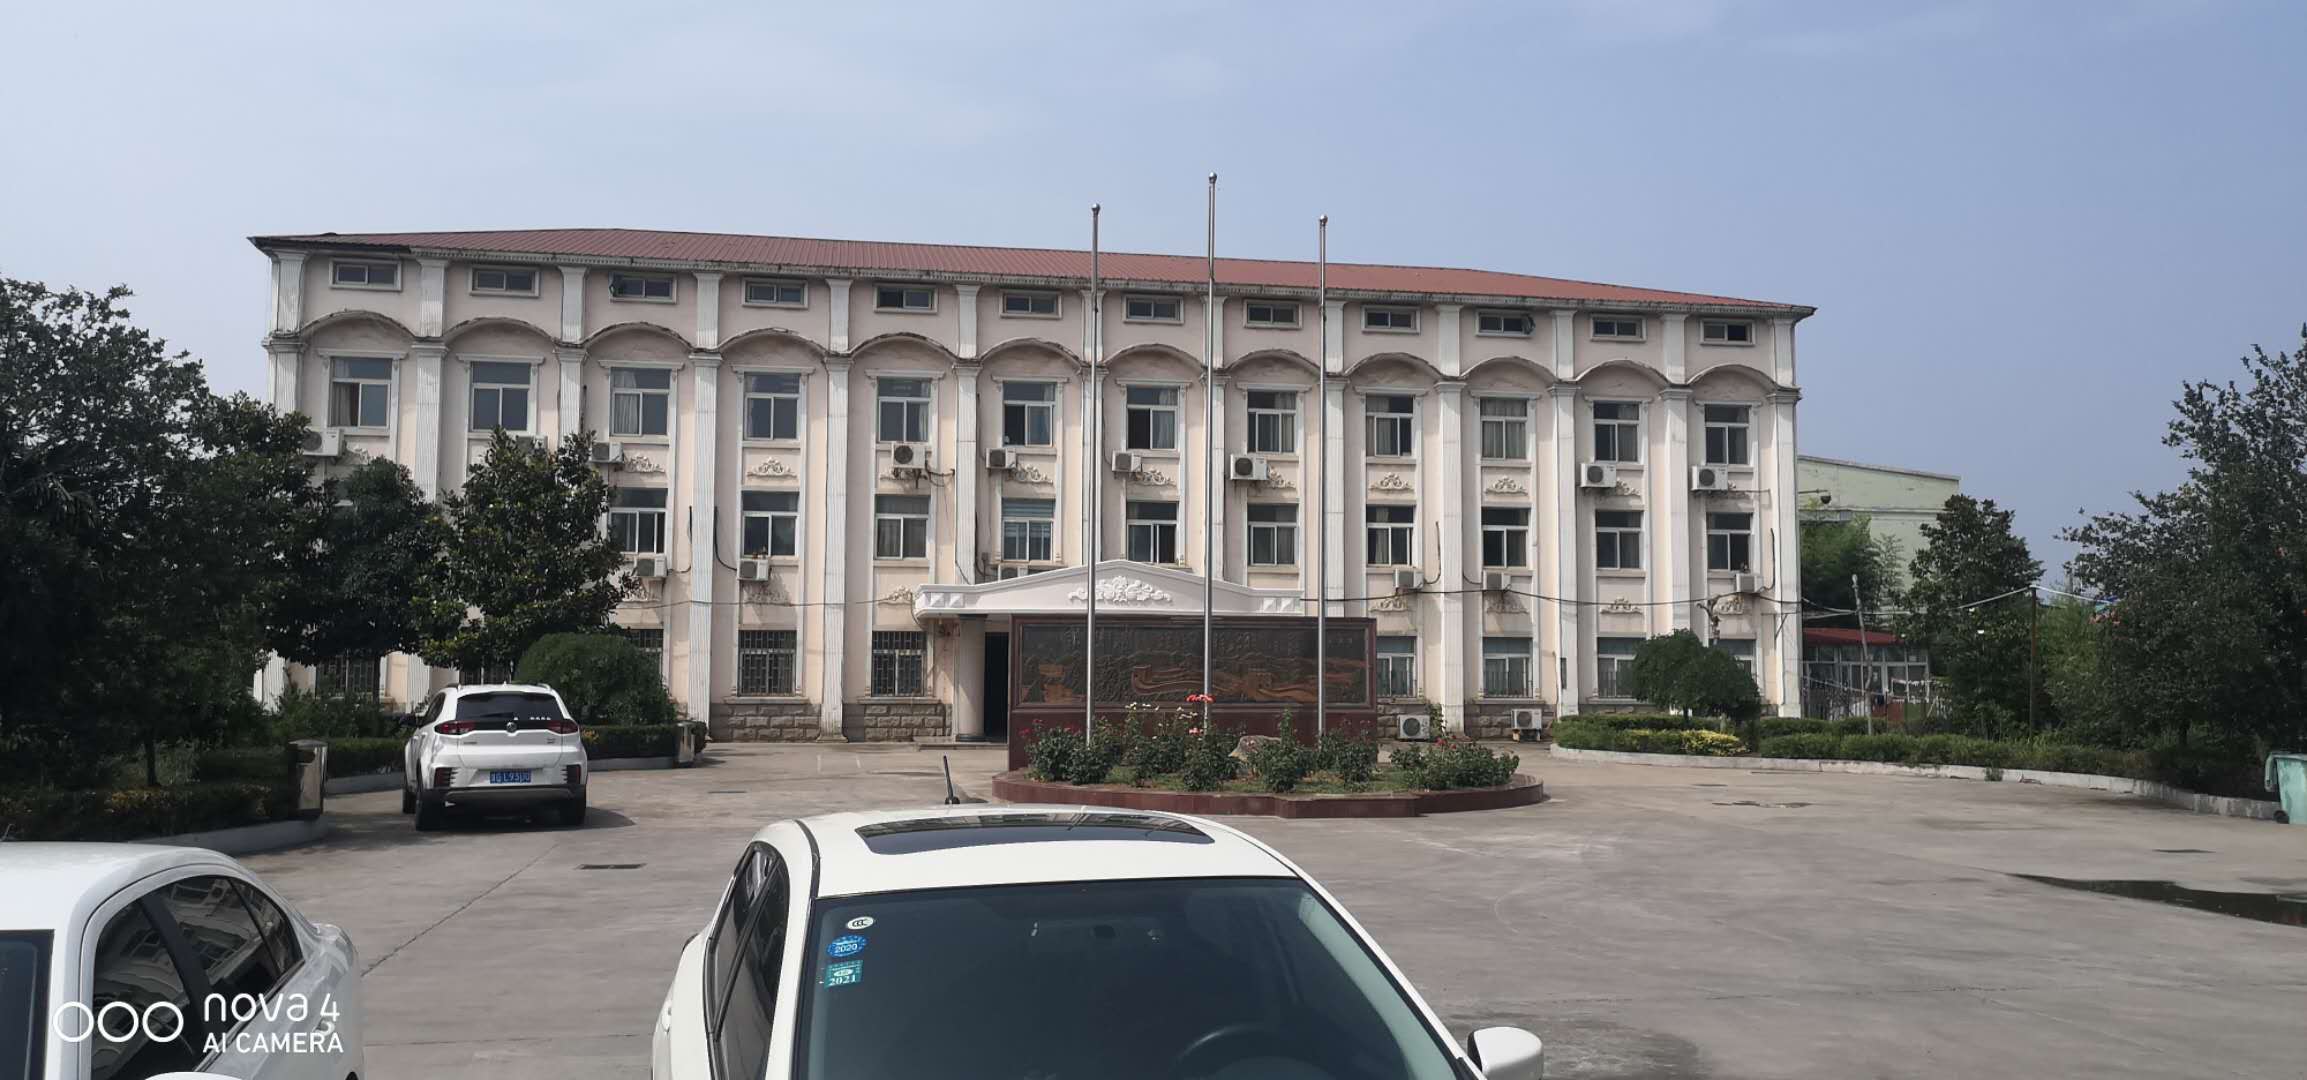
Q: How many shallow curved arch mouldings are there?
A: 12